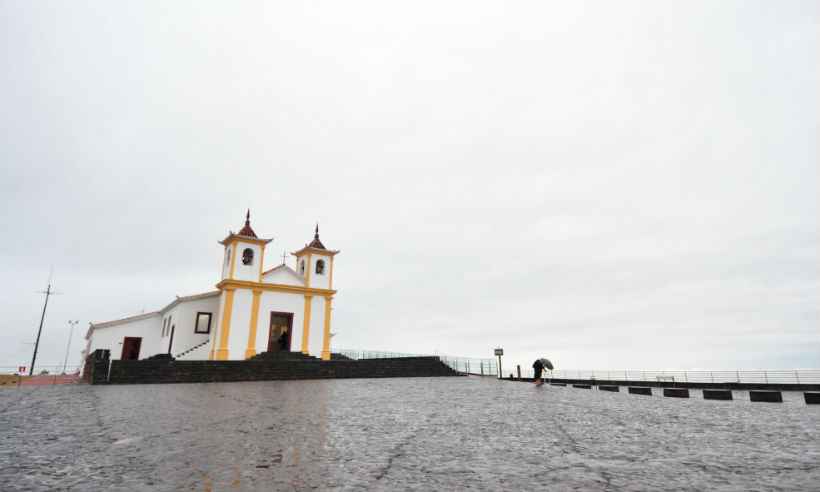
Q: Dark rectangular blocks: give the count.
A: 8